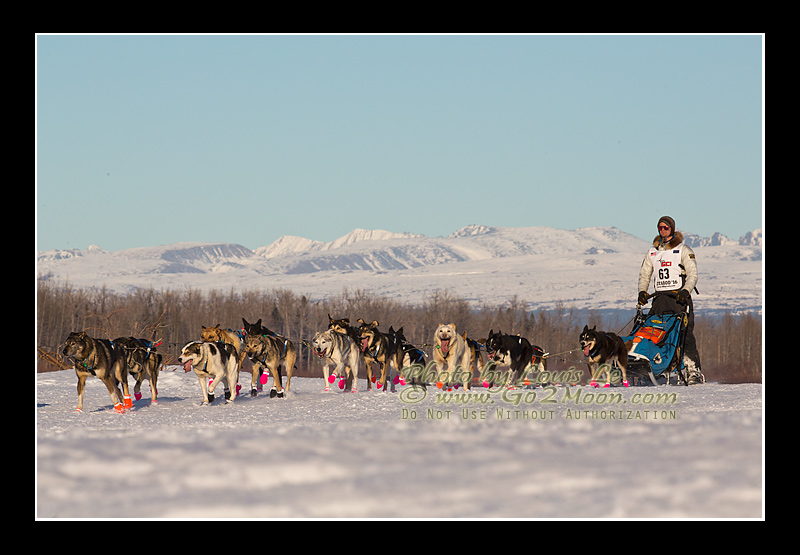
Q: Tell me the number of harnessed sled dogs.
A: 15